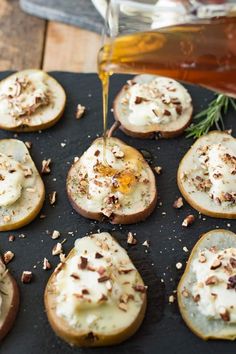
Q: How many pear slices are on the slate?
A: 8